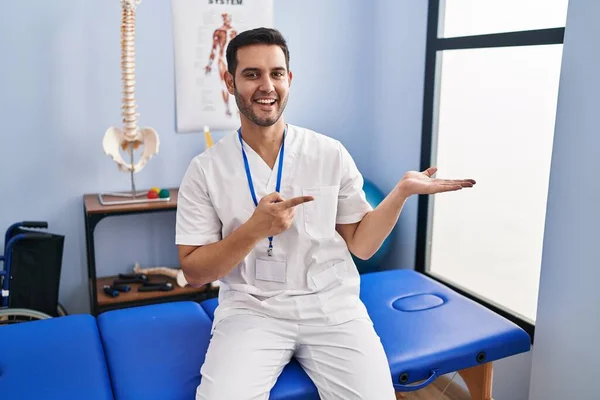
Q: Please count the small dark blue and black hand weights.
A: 2